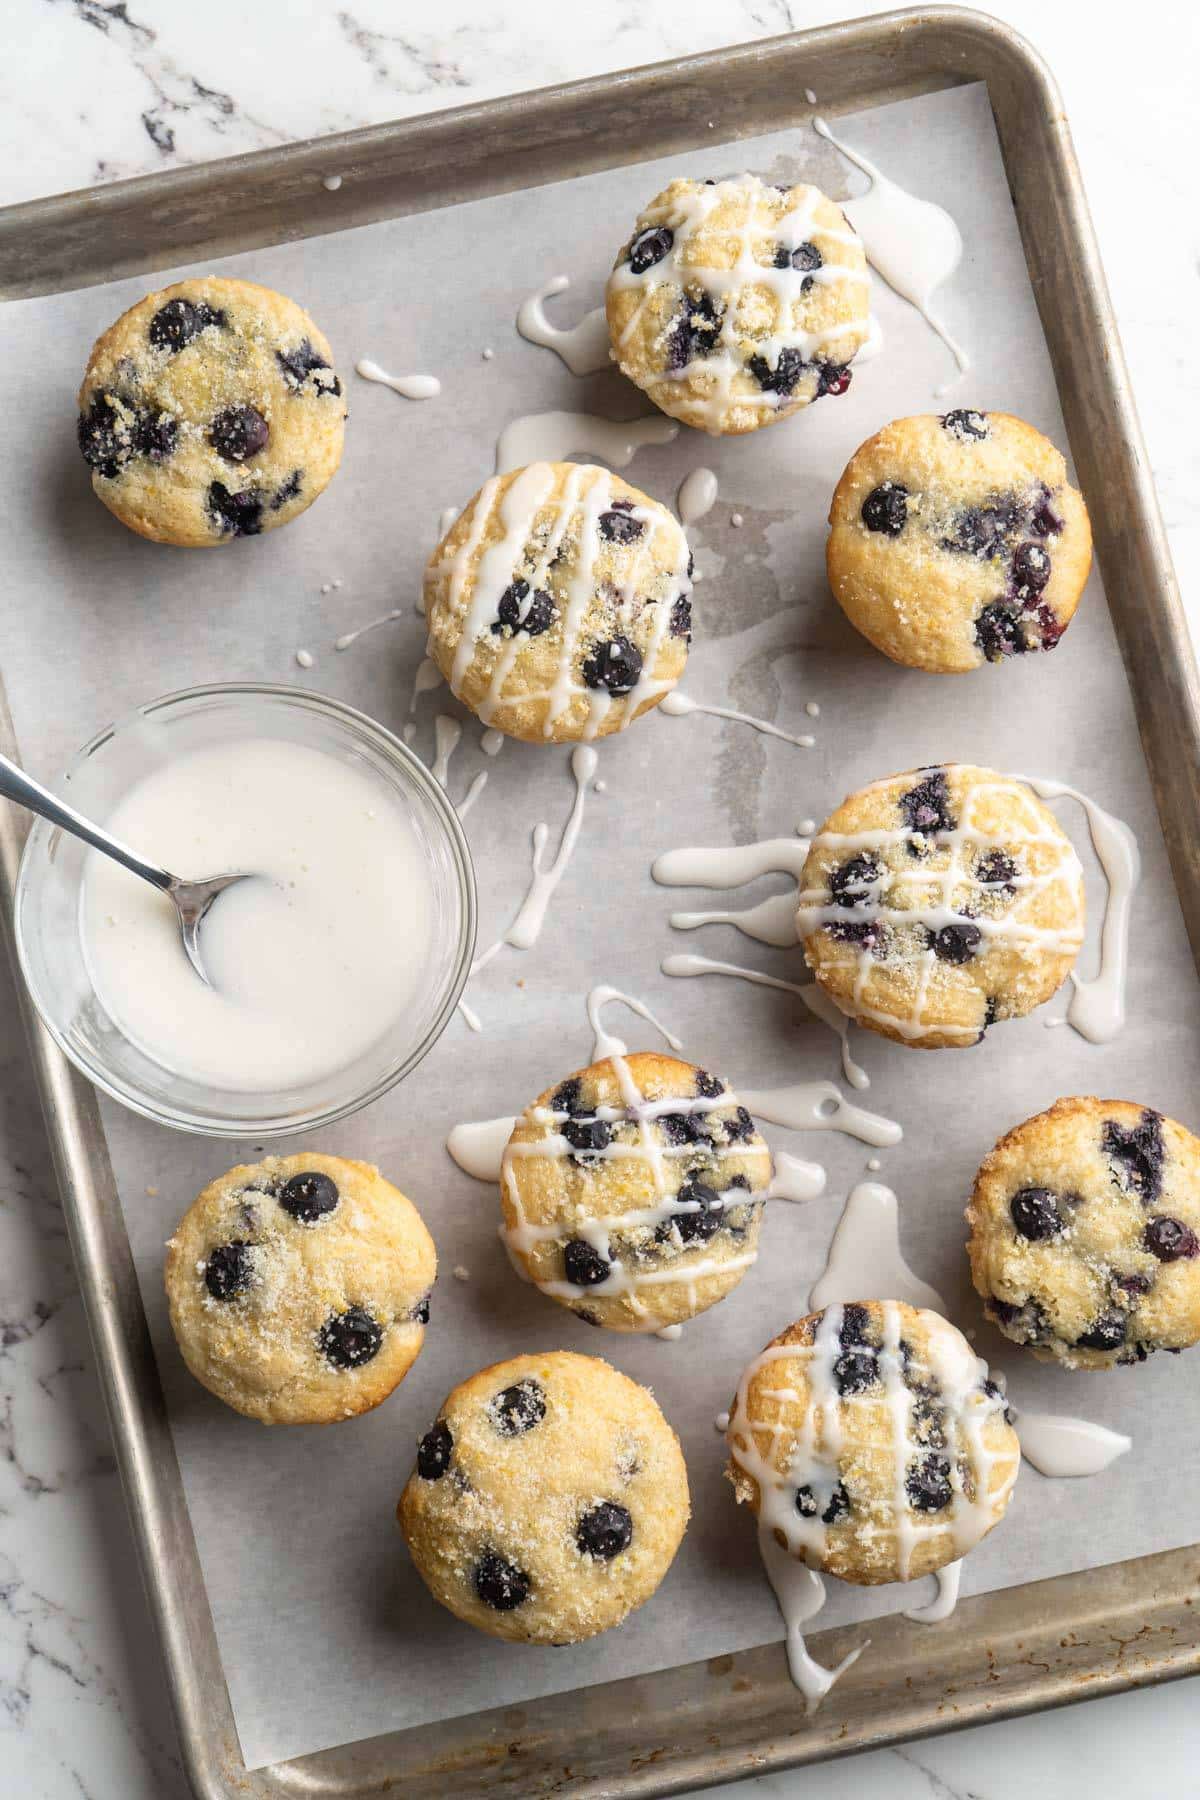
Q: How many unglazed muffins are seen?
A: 5